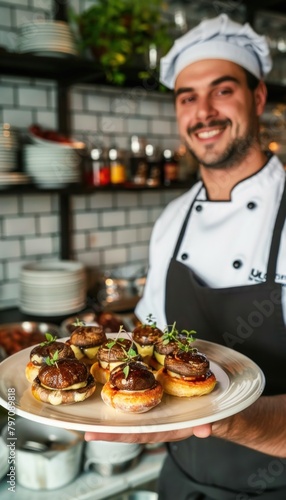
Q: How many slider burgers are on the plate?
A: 8